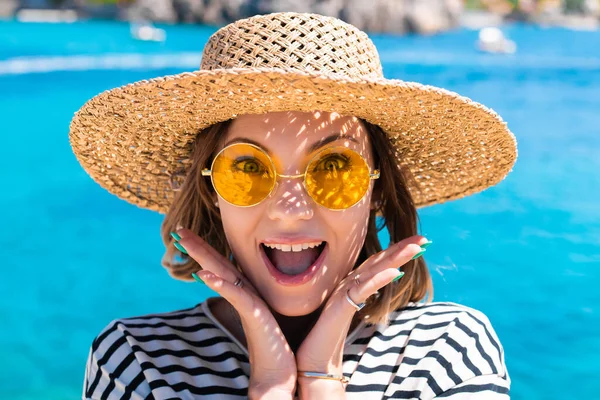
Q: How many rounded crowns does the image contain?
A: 1